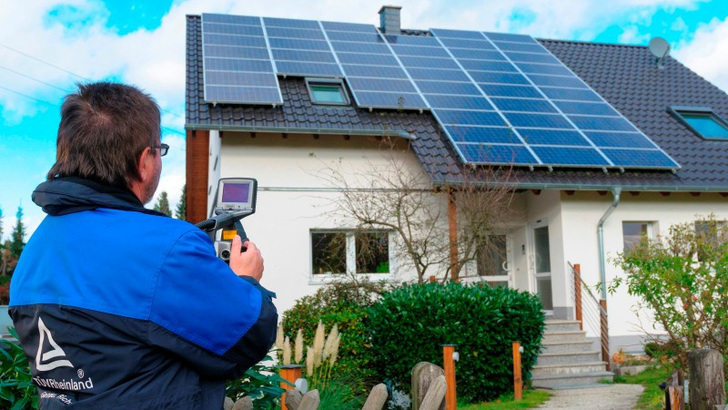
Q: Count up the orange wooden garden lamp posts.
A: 3